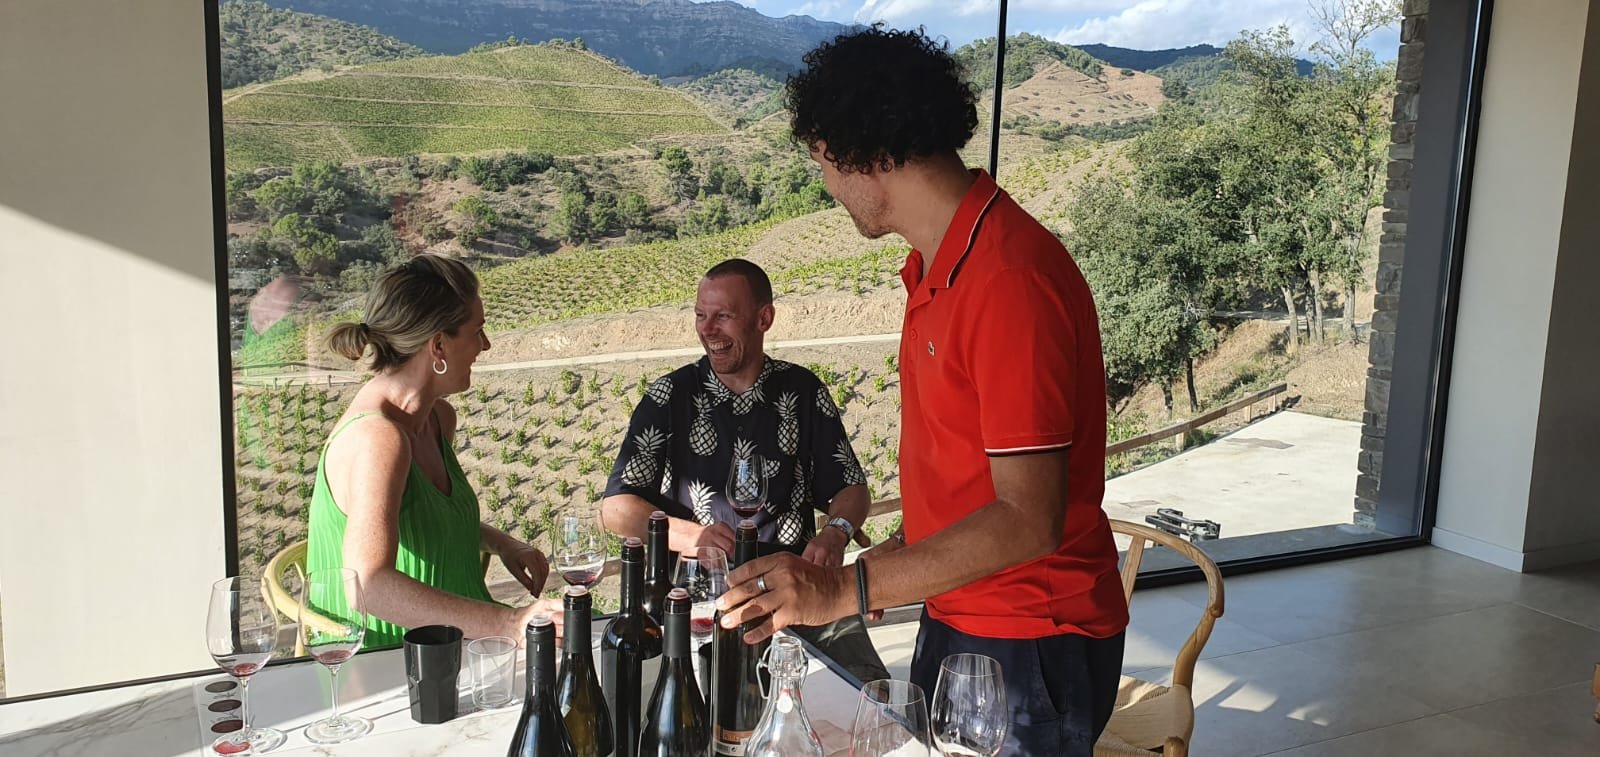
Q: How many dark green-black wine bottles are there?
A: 6